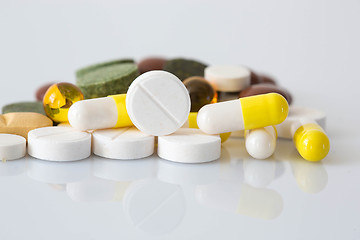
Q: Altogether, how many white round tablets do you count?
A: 7